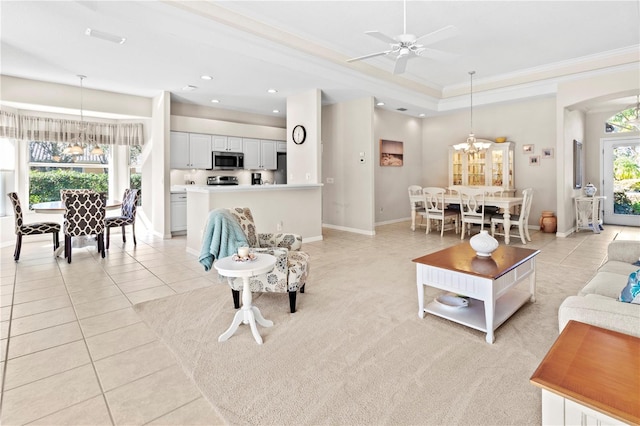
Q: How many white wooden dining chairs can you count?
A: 6